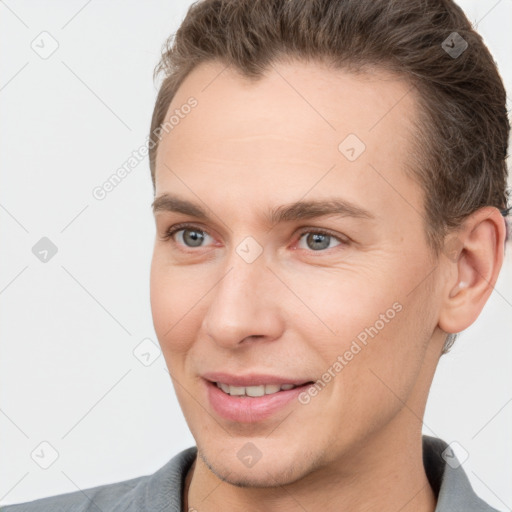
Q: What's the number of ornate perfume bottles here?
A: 0